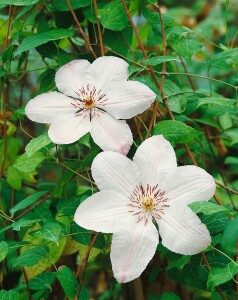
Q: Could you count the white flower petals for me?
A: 12